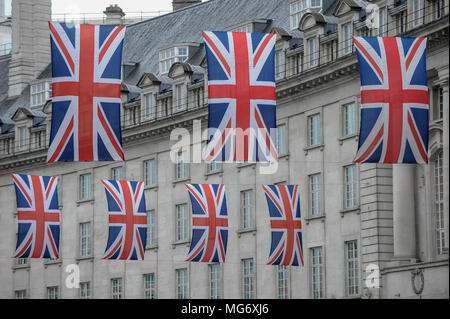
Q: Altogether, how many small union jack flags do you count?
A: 4